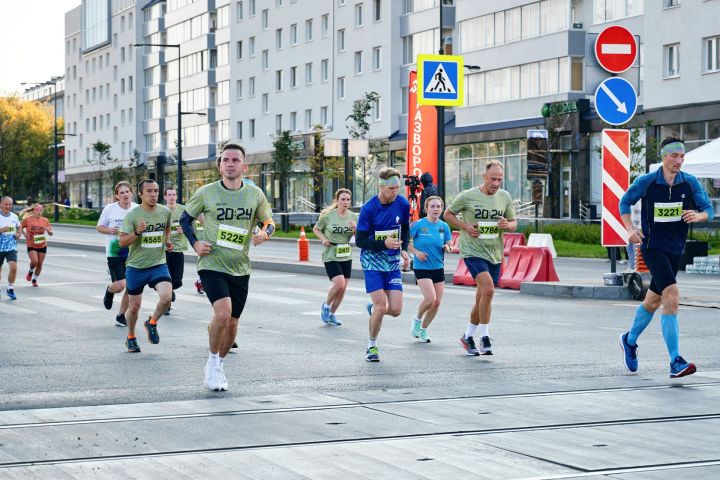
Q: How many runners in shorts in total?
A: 11